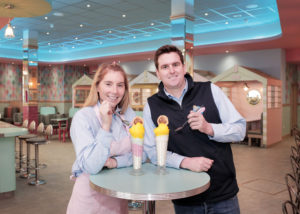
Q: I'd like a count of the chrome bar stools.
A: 4